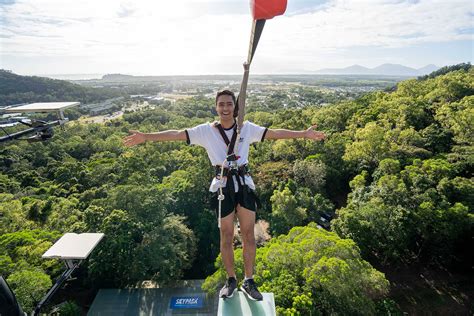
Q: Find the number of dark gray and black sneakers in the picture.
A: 2